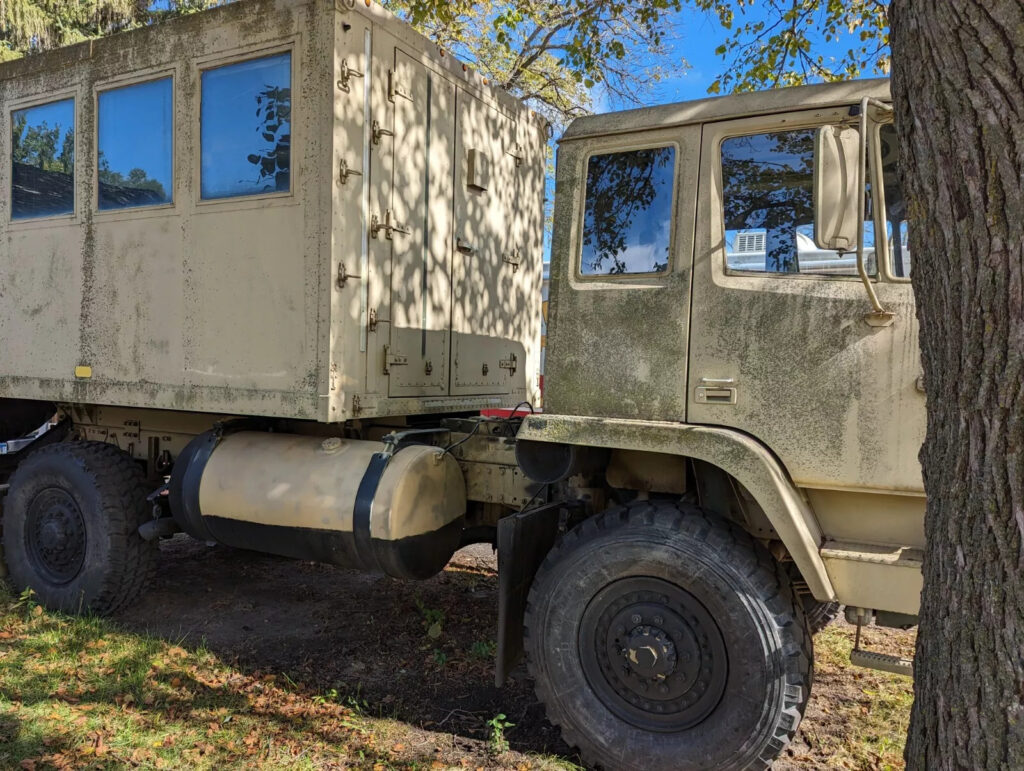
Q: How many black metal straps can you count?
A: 2